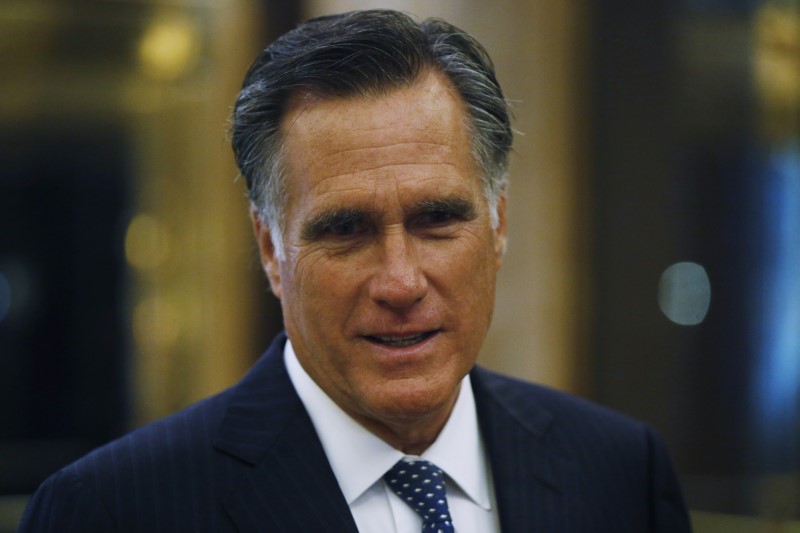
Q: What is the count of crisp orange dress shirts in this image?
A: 0